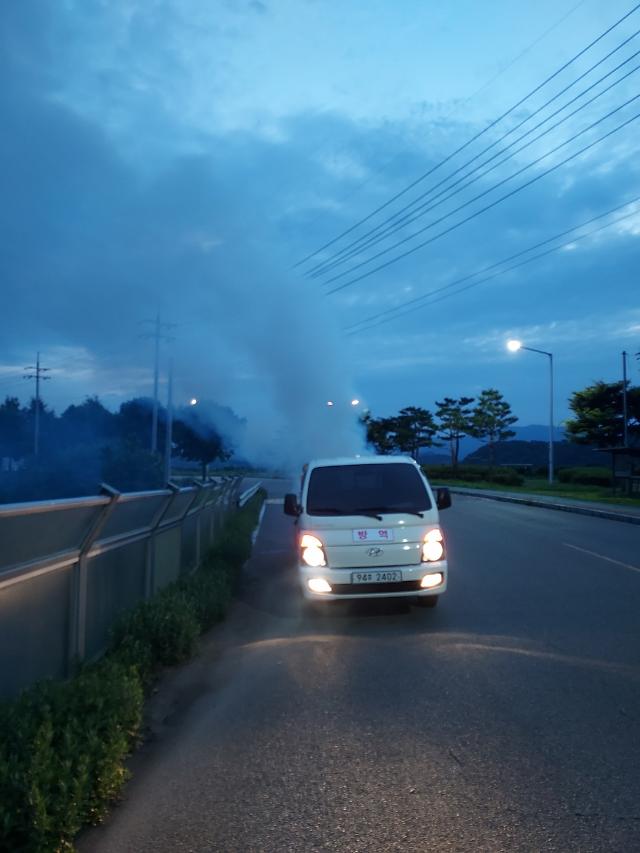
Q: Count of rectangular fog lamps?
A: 2